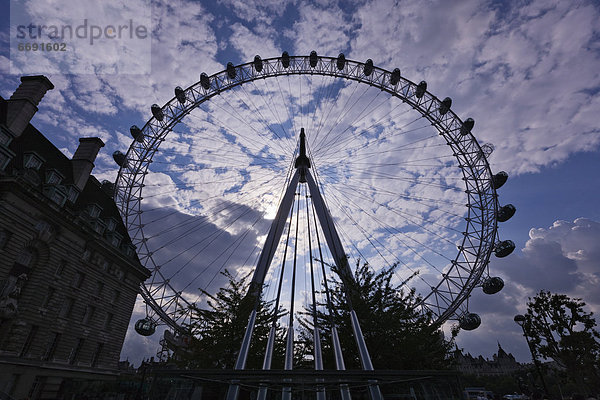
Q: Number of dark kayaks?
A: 0